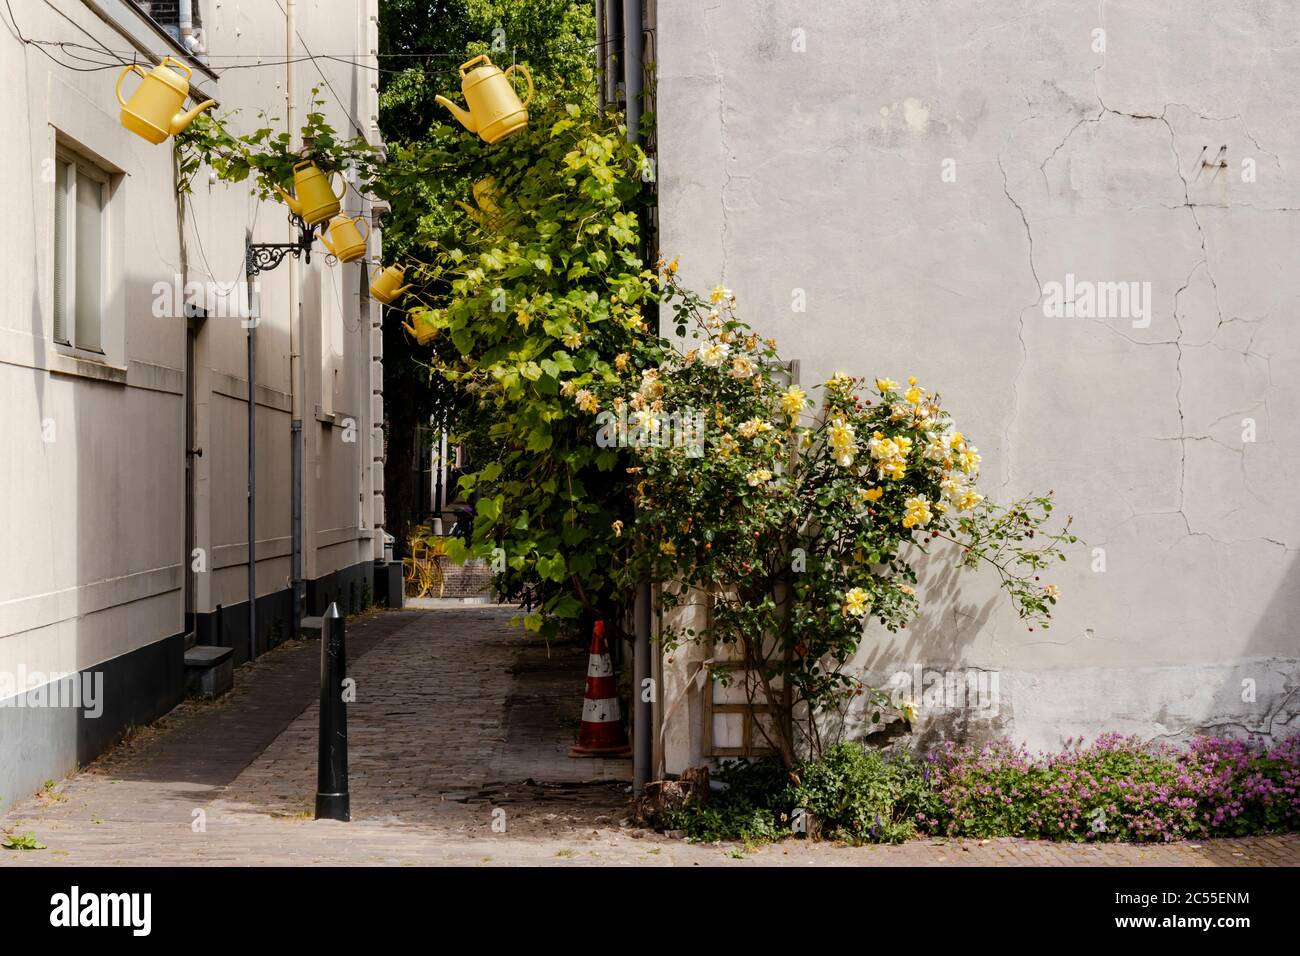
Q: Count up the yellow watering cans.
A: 7